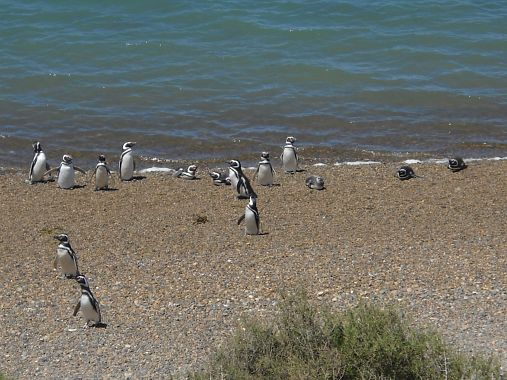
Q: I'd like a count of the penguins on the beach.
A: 15